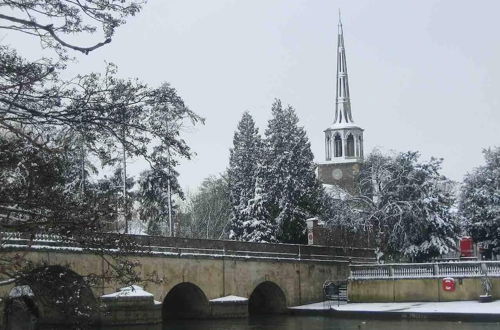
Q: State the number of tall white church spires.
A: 1